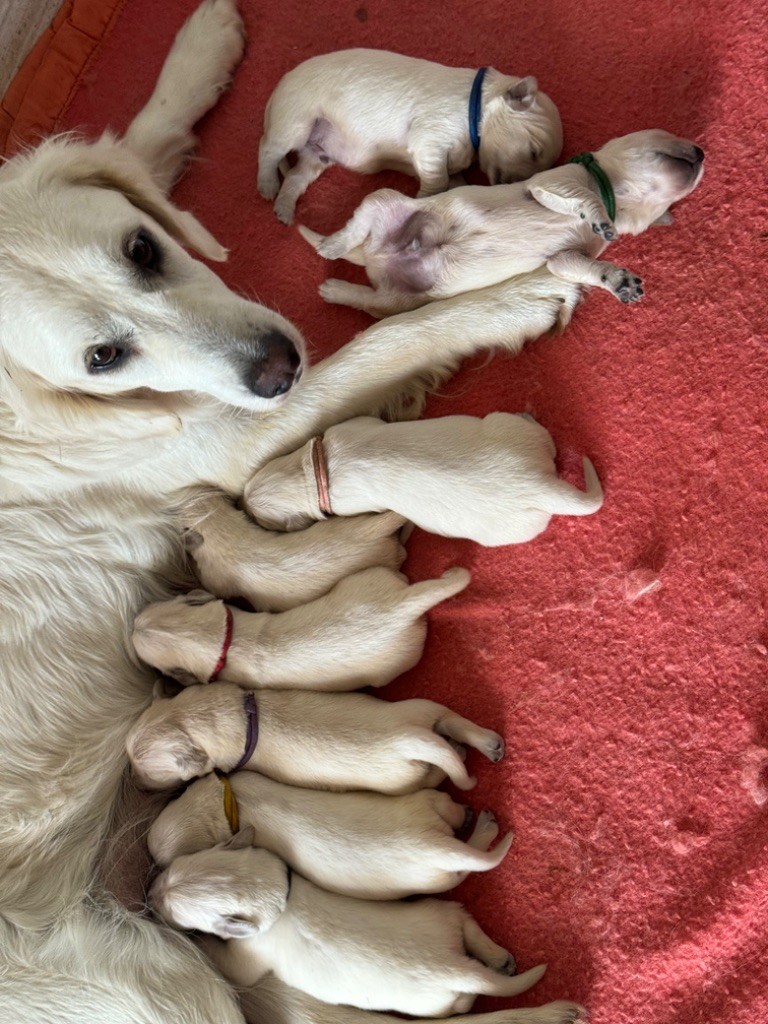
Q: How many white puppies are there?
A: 8